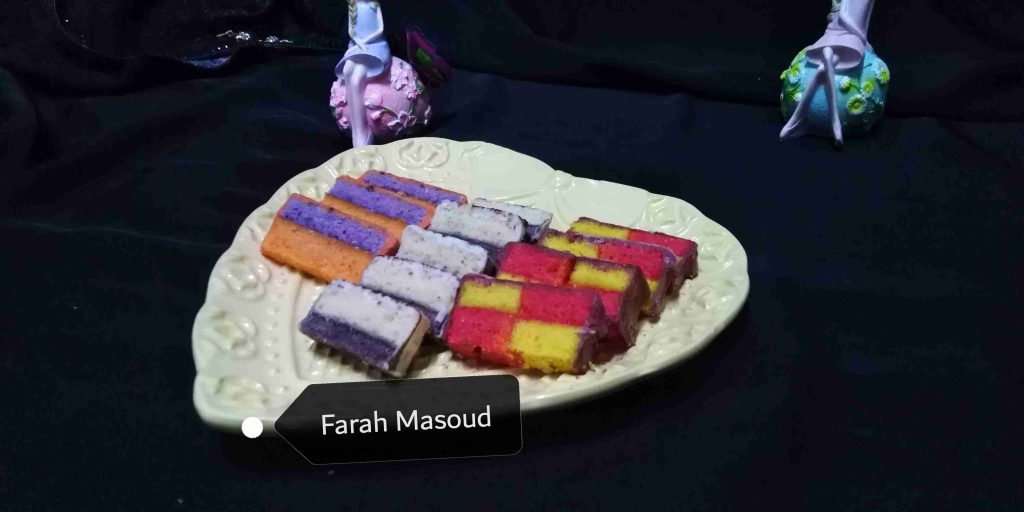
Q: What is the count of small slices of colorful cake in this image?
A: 12